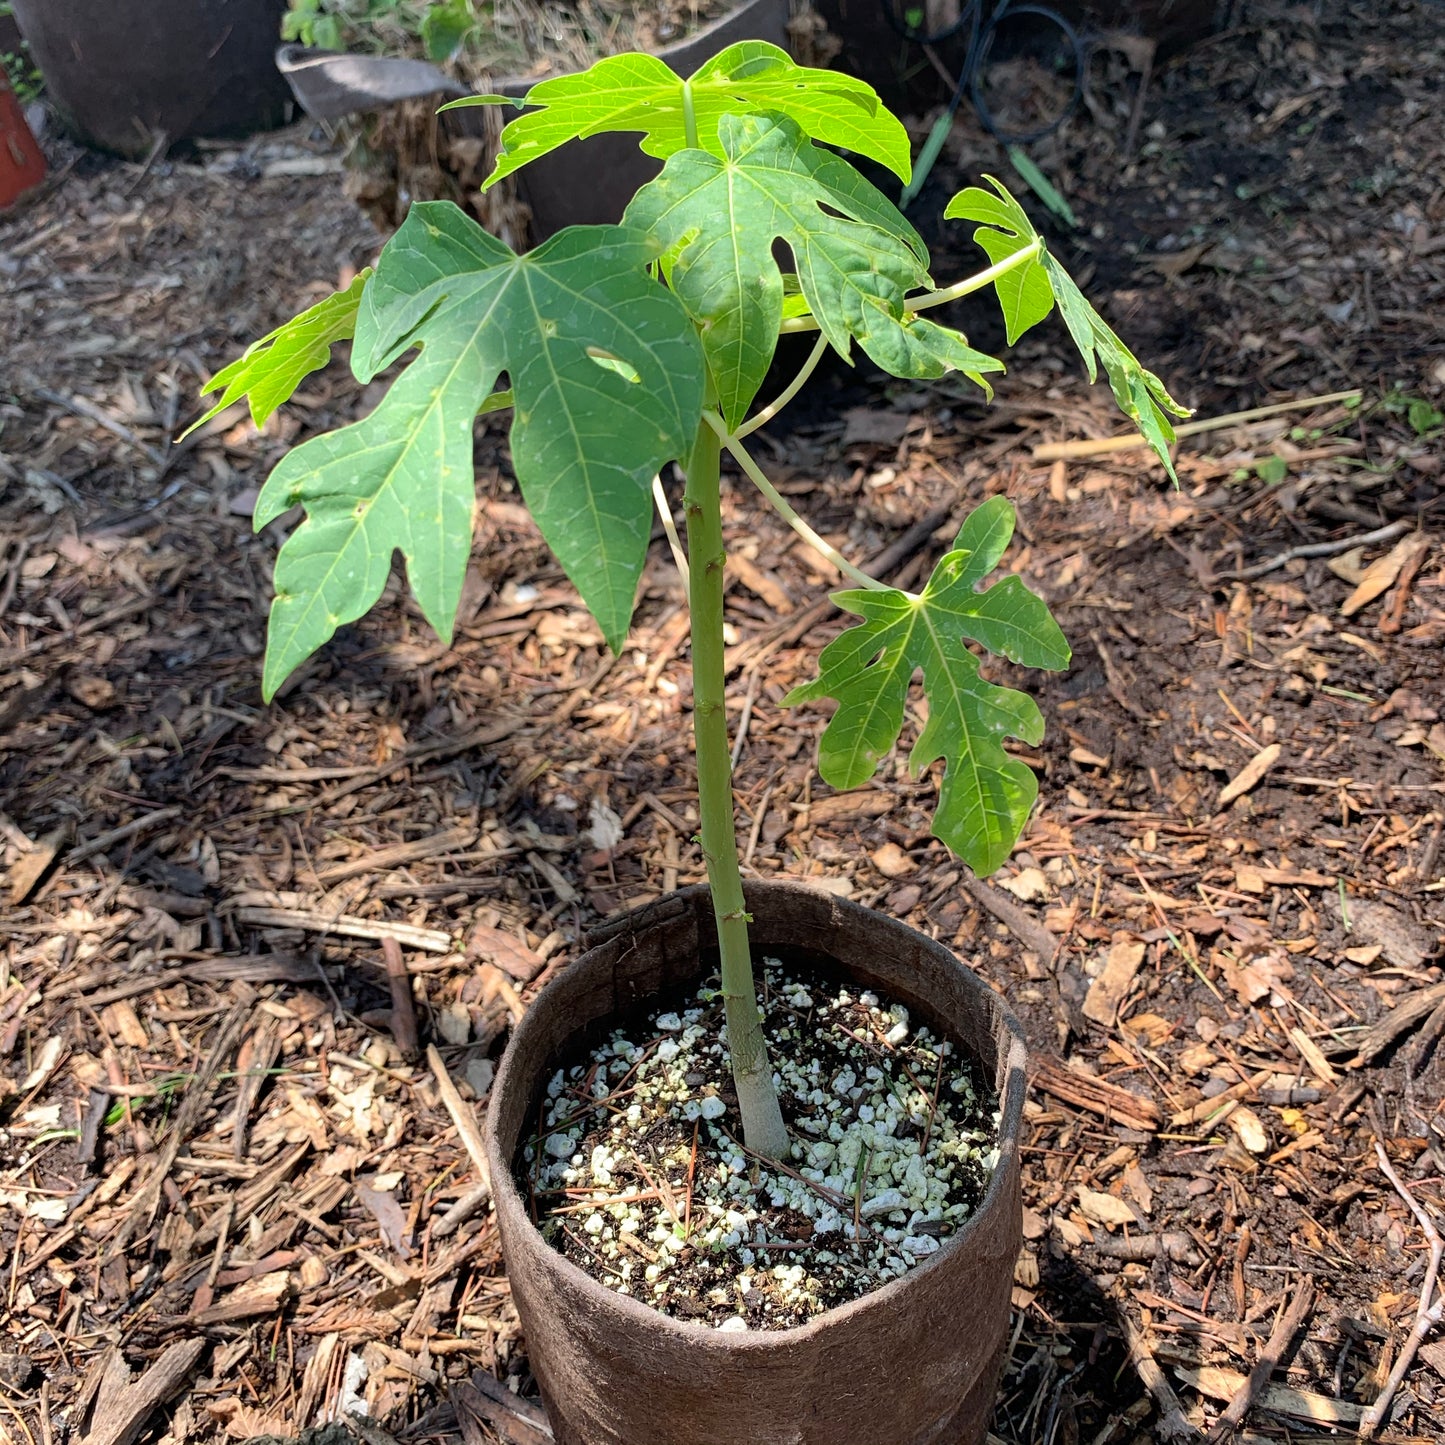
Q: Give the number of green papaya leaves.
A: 6